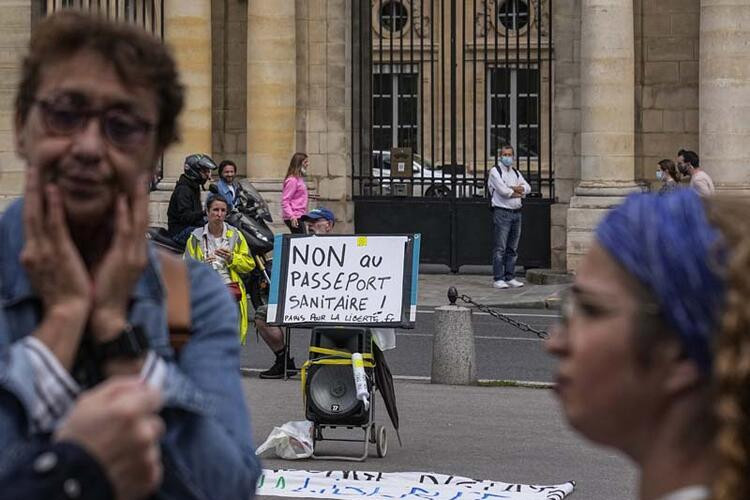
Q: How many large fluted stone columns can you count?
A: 4